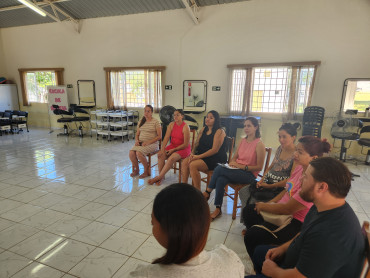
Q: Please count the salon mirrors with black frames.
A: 3